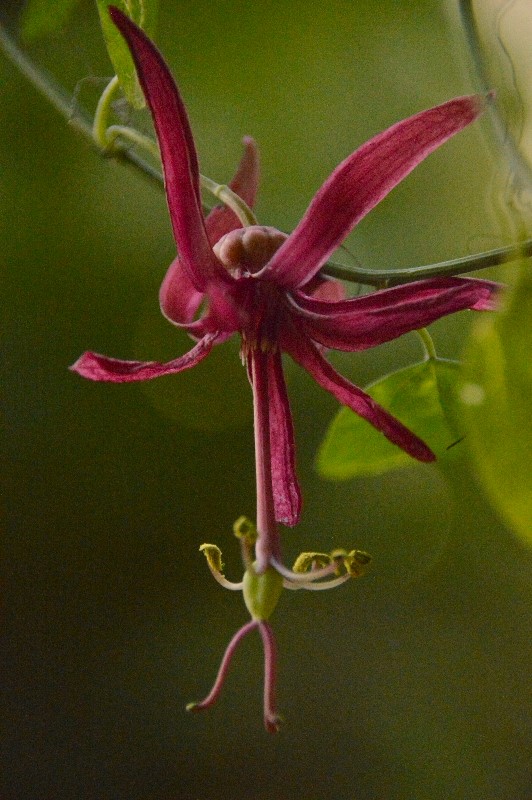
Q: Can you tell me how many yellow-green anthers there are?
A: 5